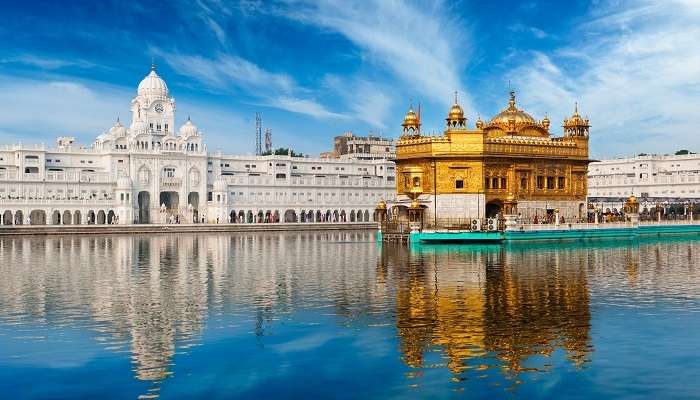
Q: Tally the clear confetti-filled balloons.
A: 0